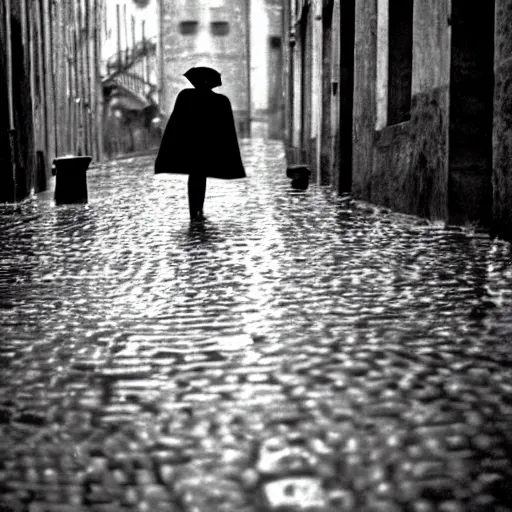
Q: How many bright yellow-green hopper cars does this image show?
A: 0